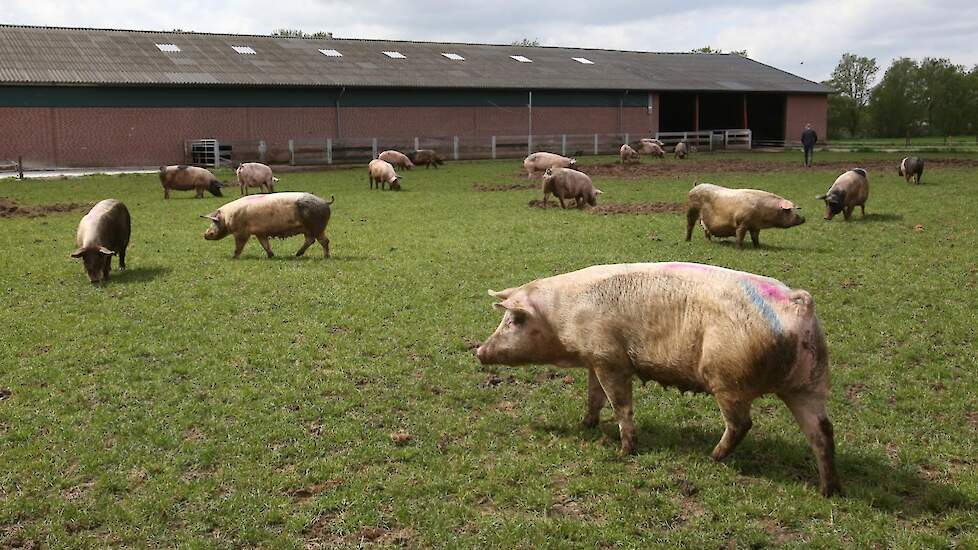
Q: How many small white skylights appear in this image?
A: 7